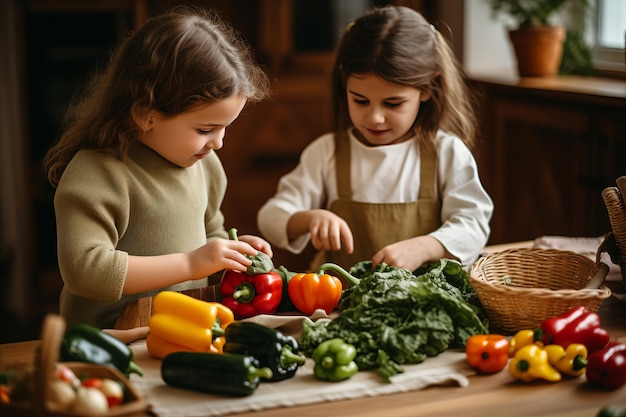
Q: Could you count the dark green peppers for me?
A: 3